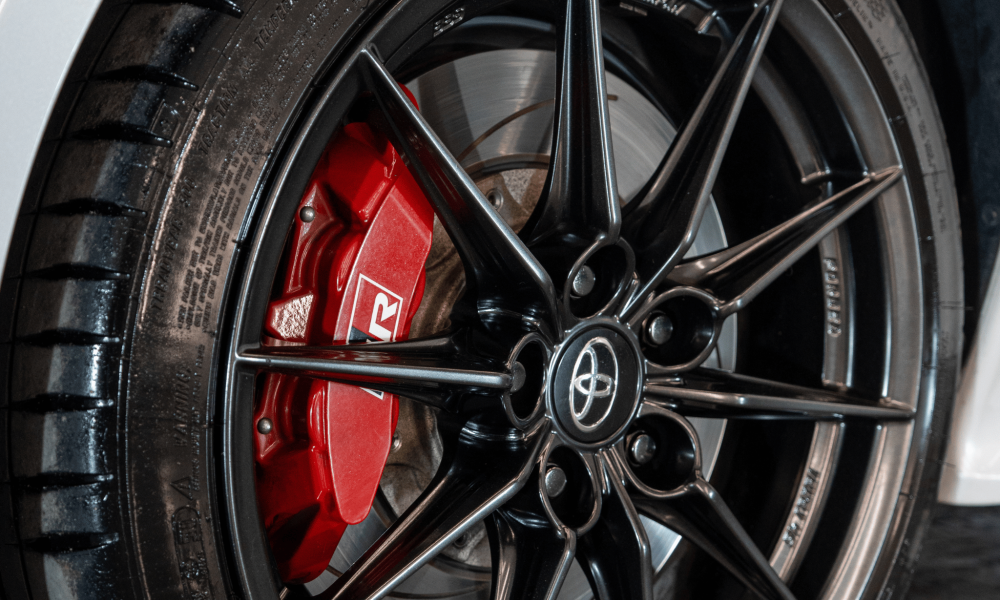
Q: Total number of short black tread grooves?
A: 9